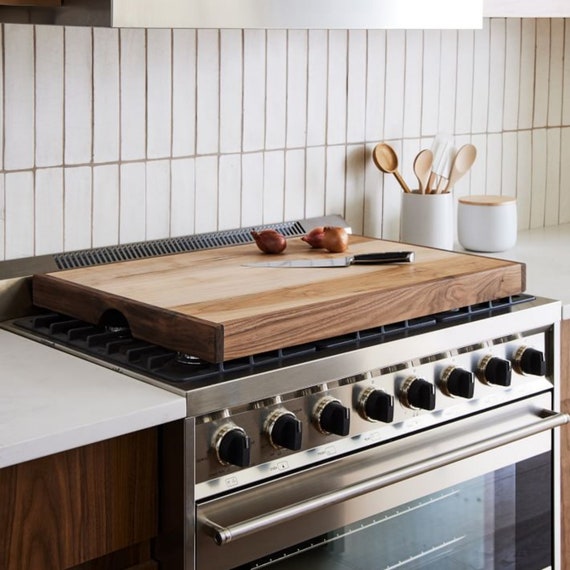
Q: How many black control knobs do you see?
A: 8